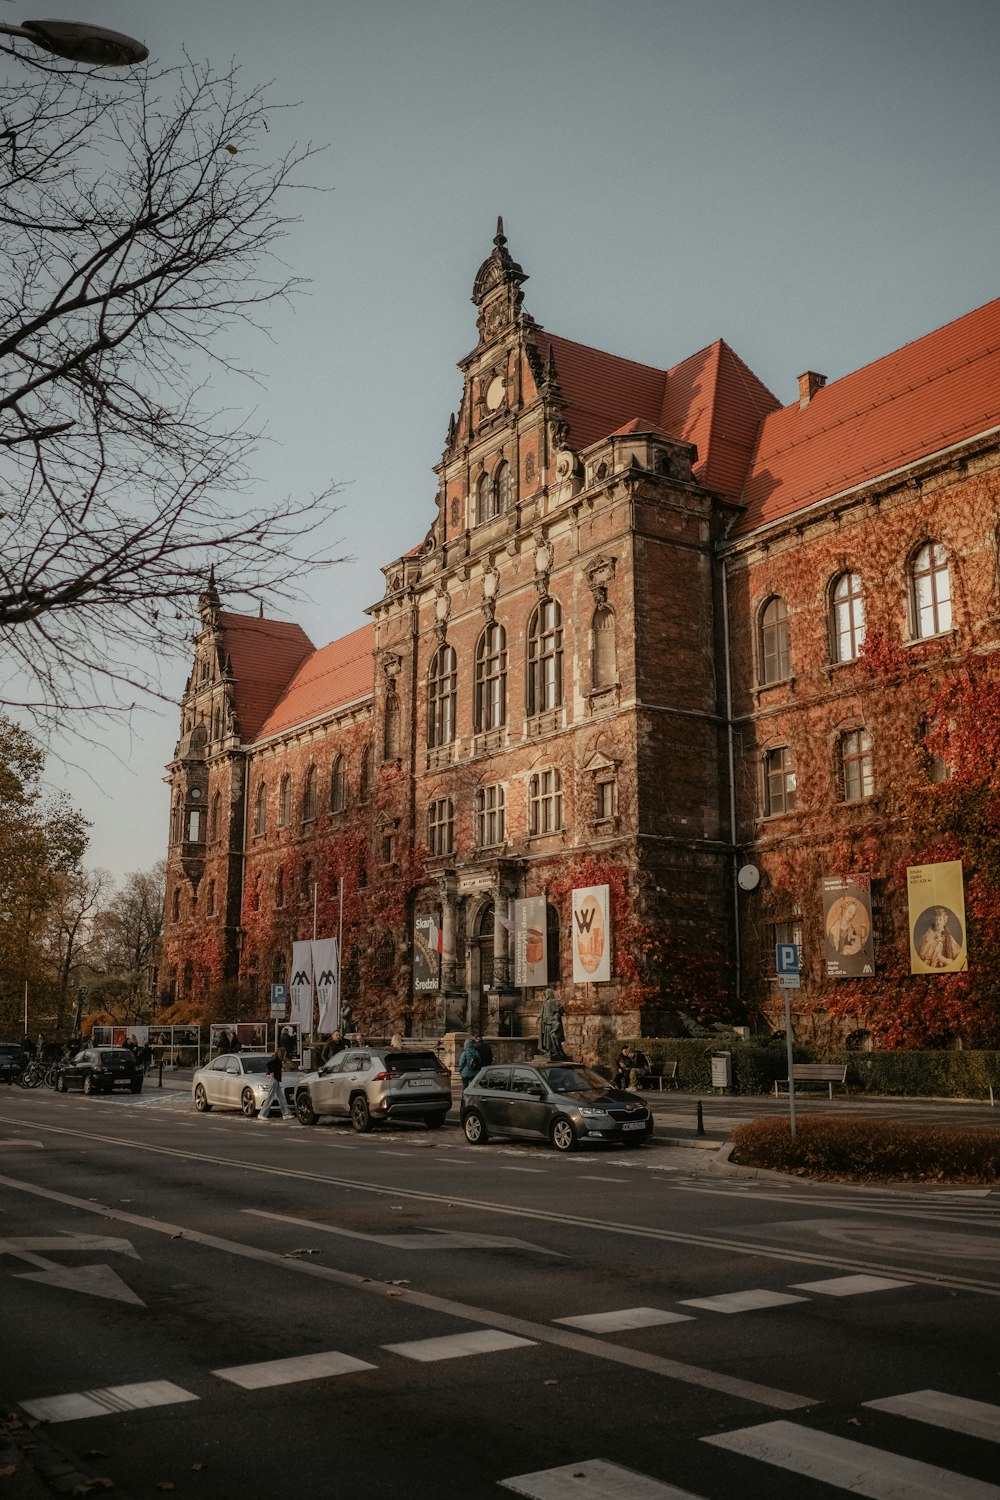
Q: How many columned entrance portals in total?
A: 1